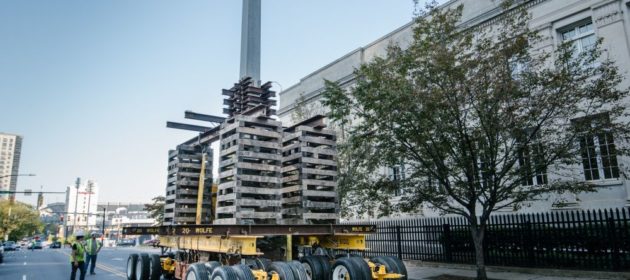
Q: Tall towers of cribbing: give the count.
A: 3